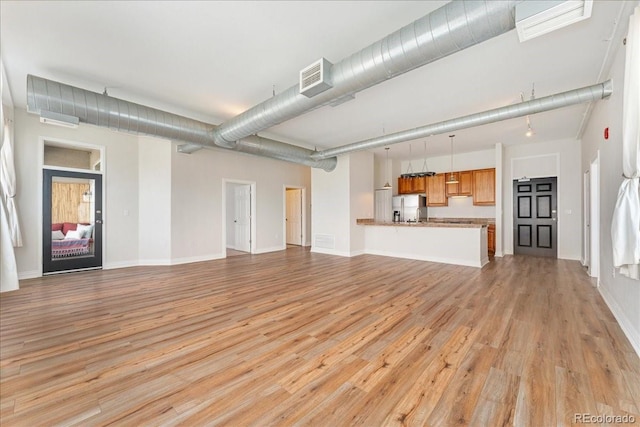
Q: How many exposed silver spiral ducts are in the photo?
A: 3